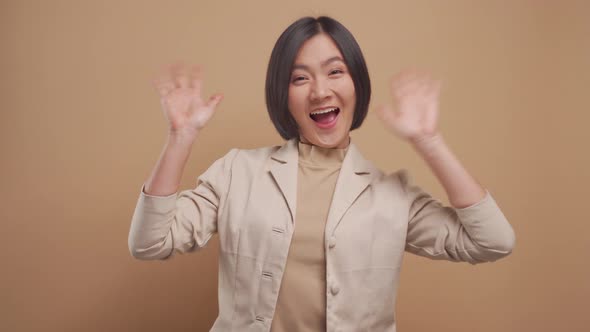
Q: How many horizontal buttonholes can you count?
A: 3